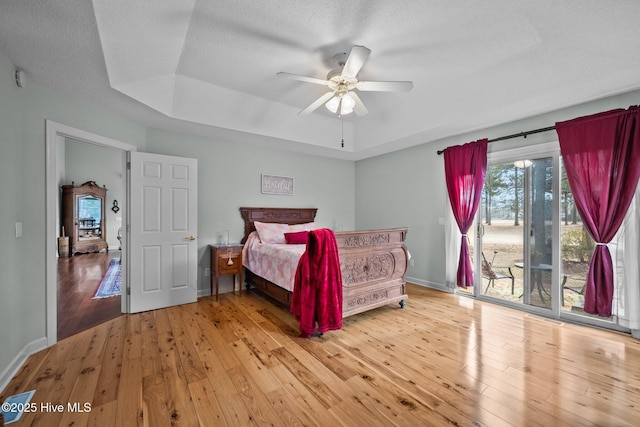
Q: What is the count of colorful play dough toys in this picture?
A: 0